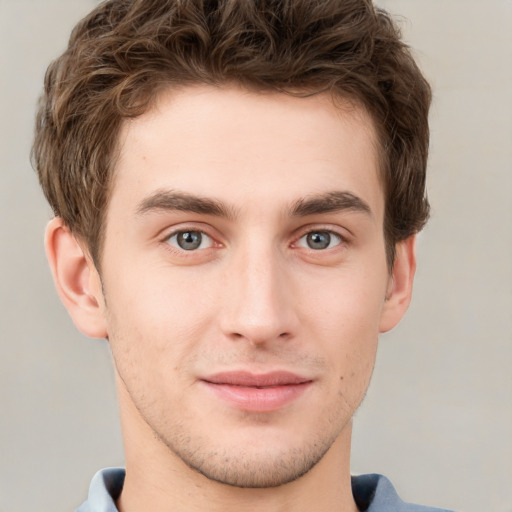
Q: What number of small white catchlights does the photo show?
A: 2